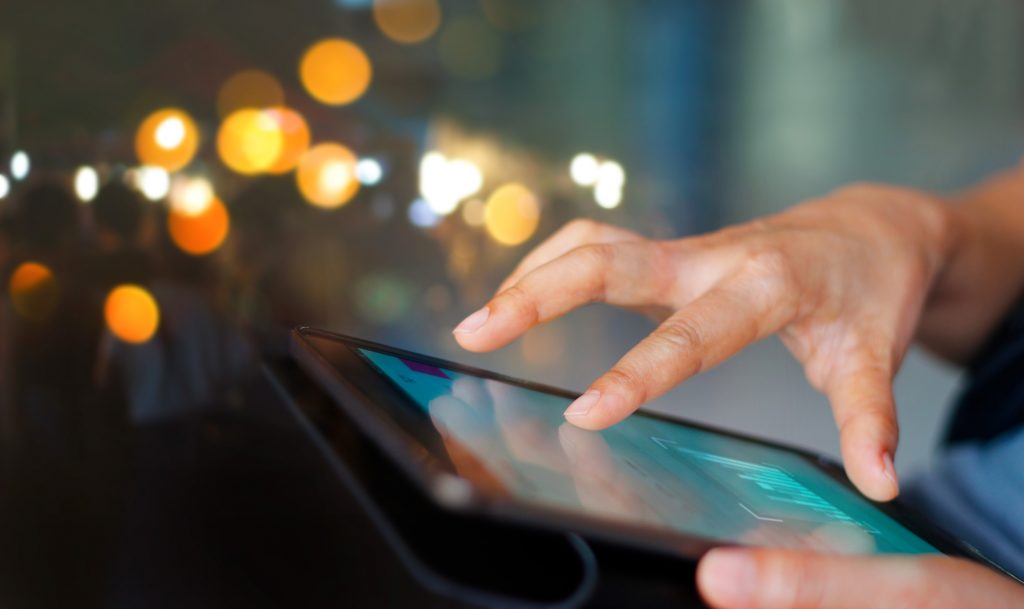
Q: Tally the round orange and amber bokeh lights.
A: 11